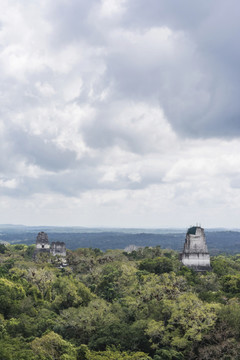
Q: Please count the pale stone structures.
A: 3